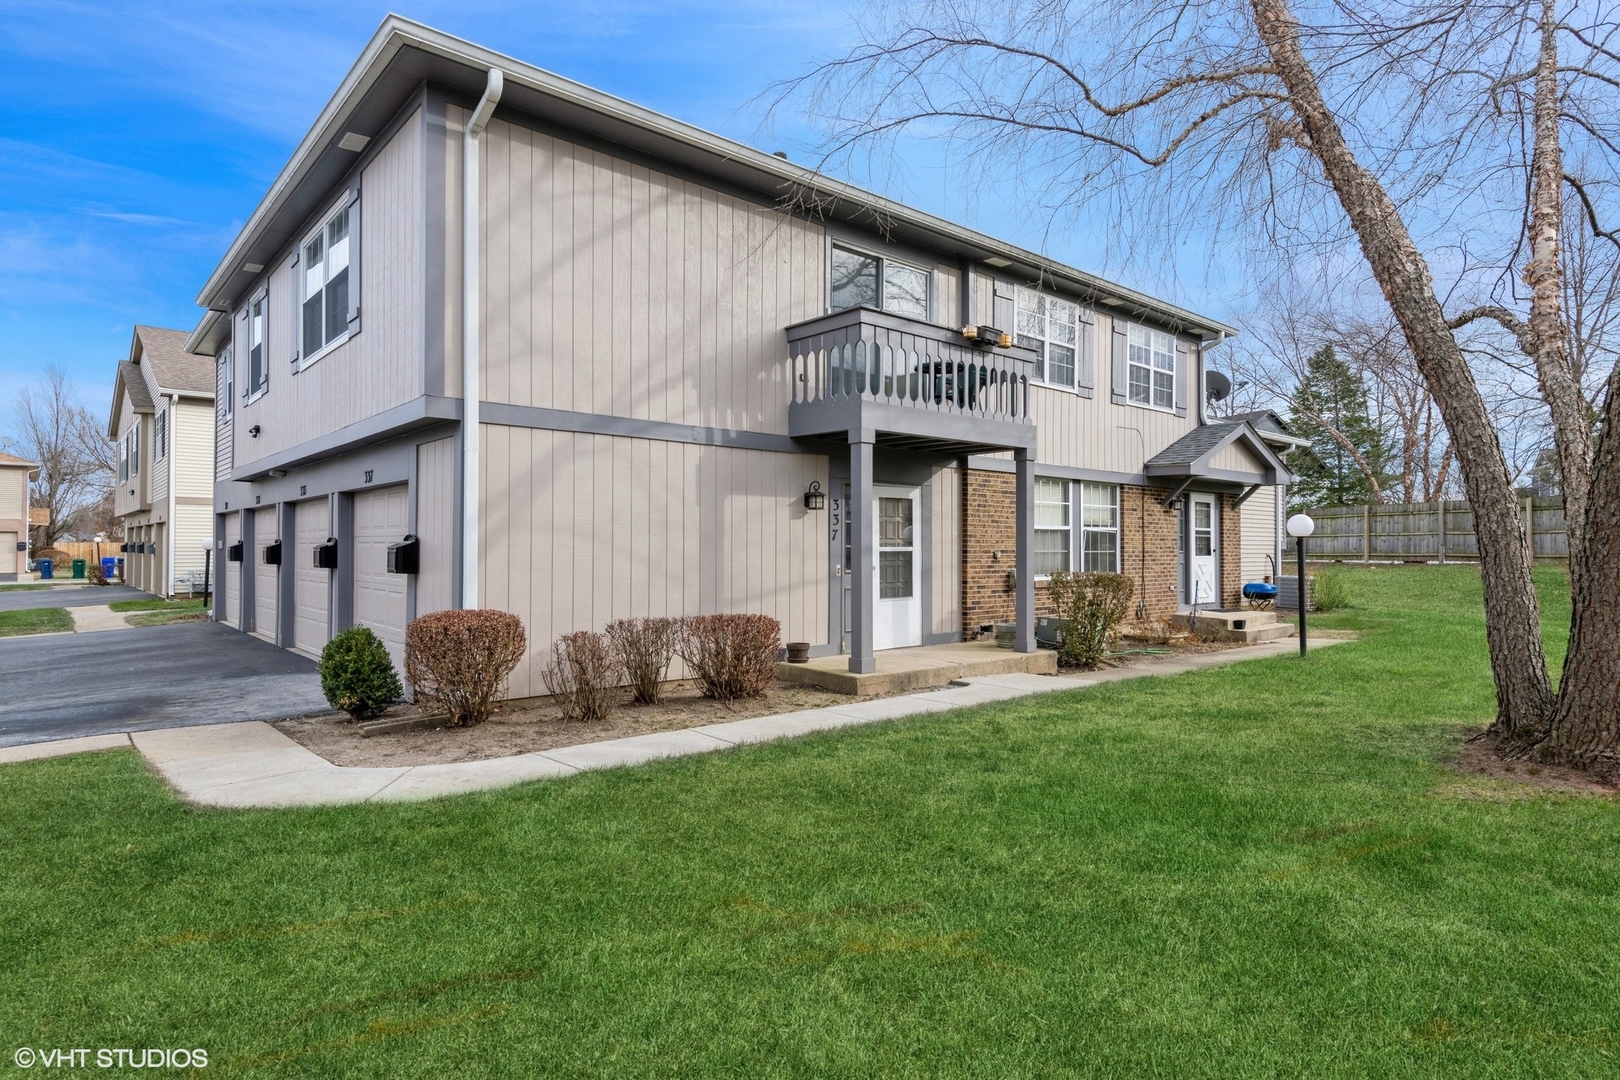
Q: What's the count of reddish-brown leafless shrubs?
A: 4